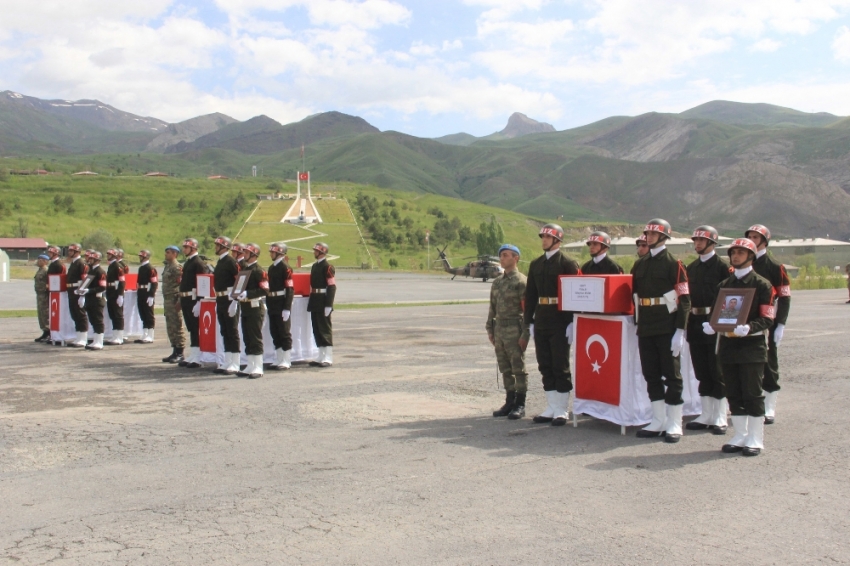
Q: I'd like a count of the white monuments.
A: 1